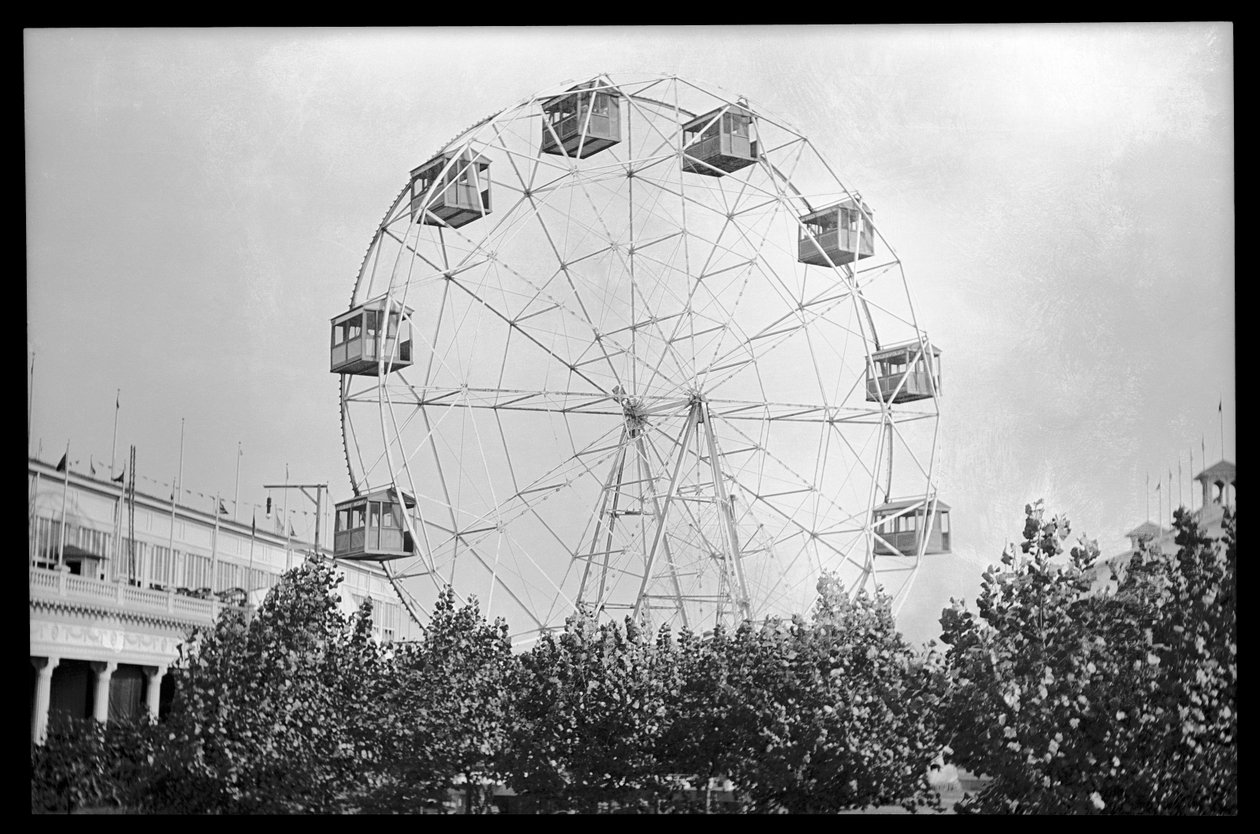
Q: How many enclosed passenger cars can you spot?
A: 8